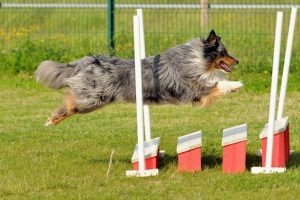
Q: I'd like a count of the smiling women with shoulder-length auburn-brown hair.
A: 0